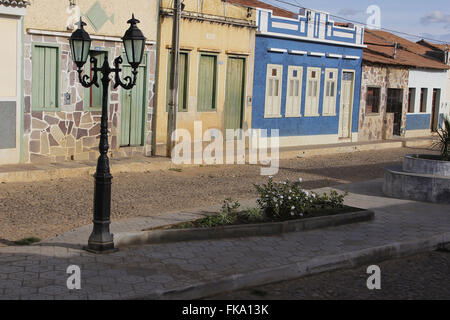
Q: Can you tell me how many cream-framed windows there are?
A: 4